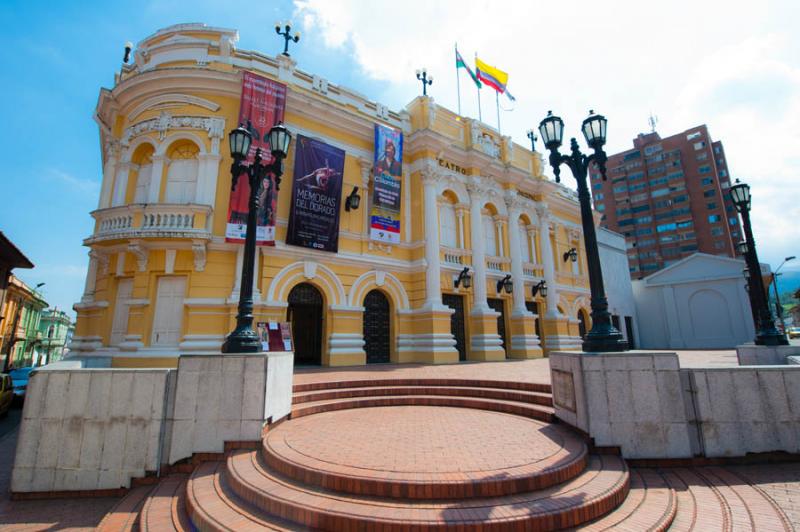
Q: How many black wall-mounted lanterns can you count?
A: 5